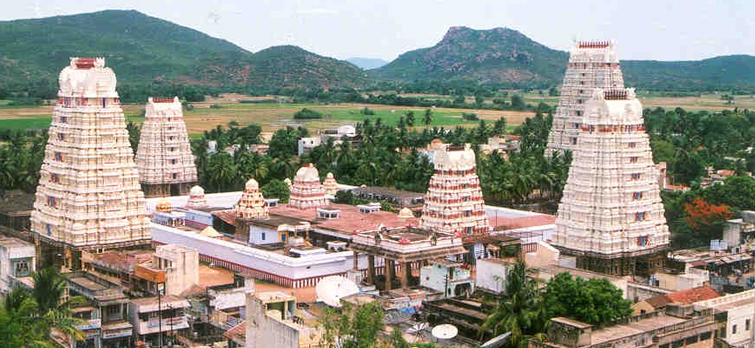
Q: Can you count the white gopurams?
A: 5